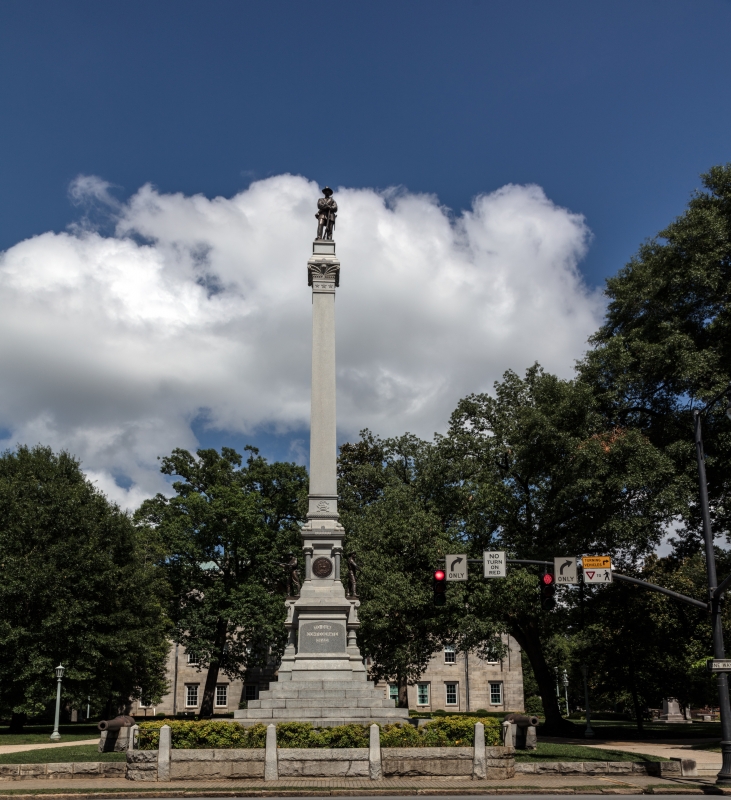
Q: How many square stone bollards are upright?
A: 6